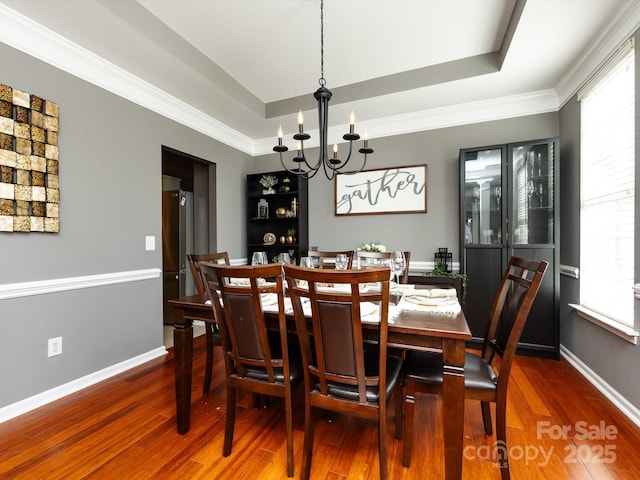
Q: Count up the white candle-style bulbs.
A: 6